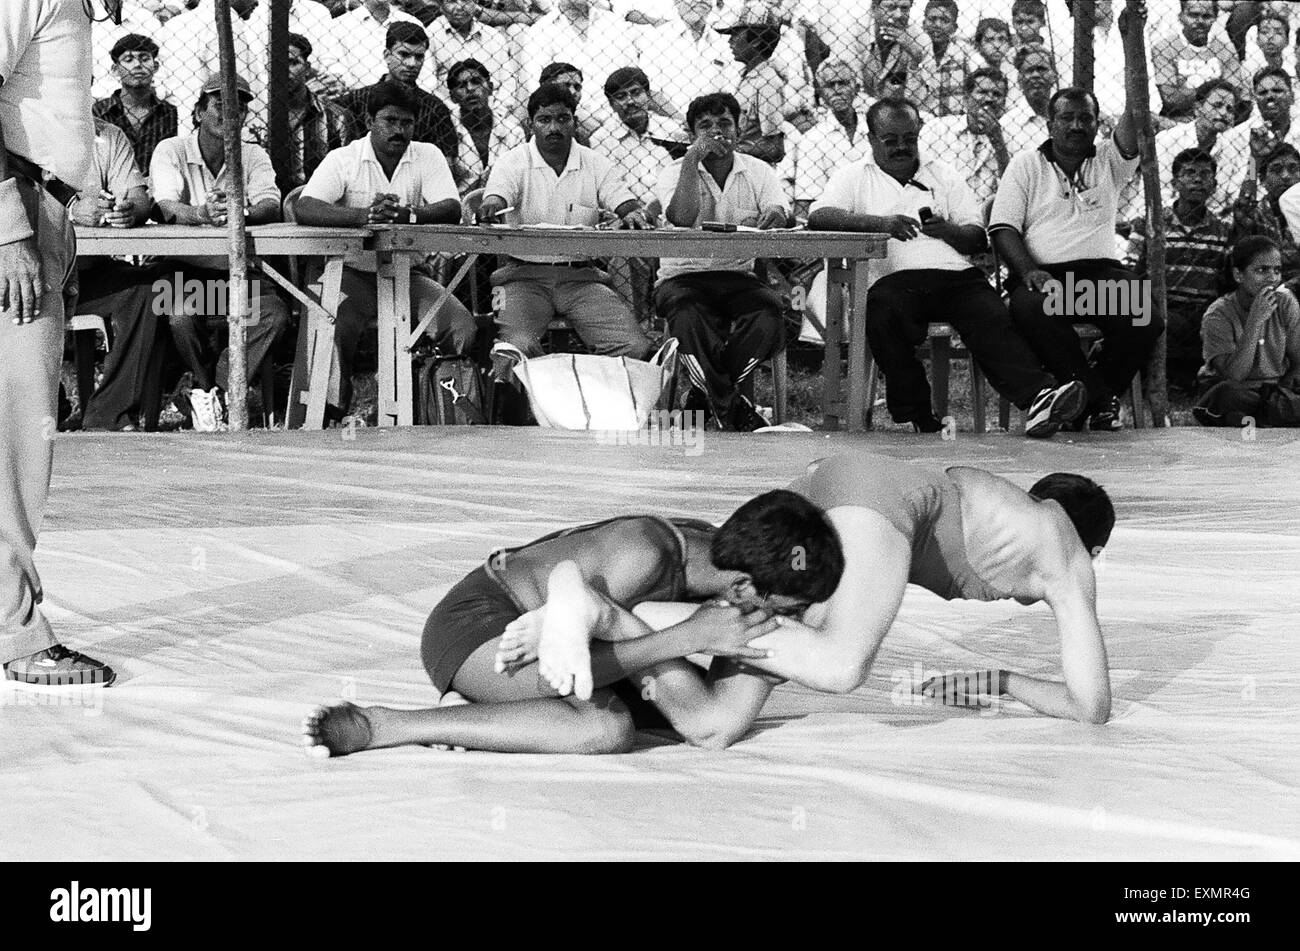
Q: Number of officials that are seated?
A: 7